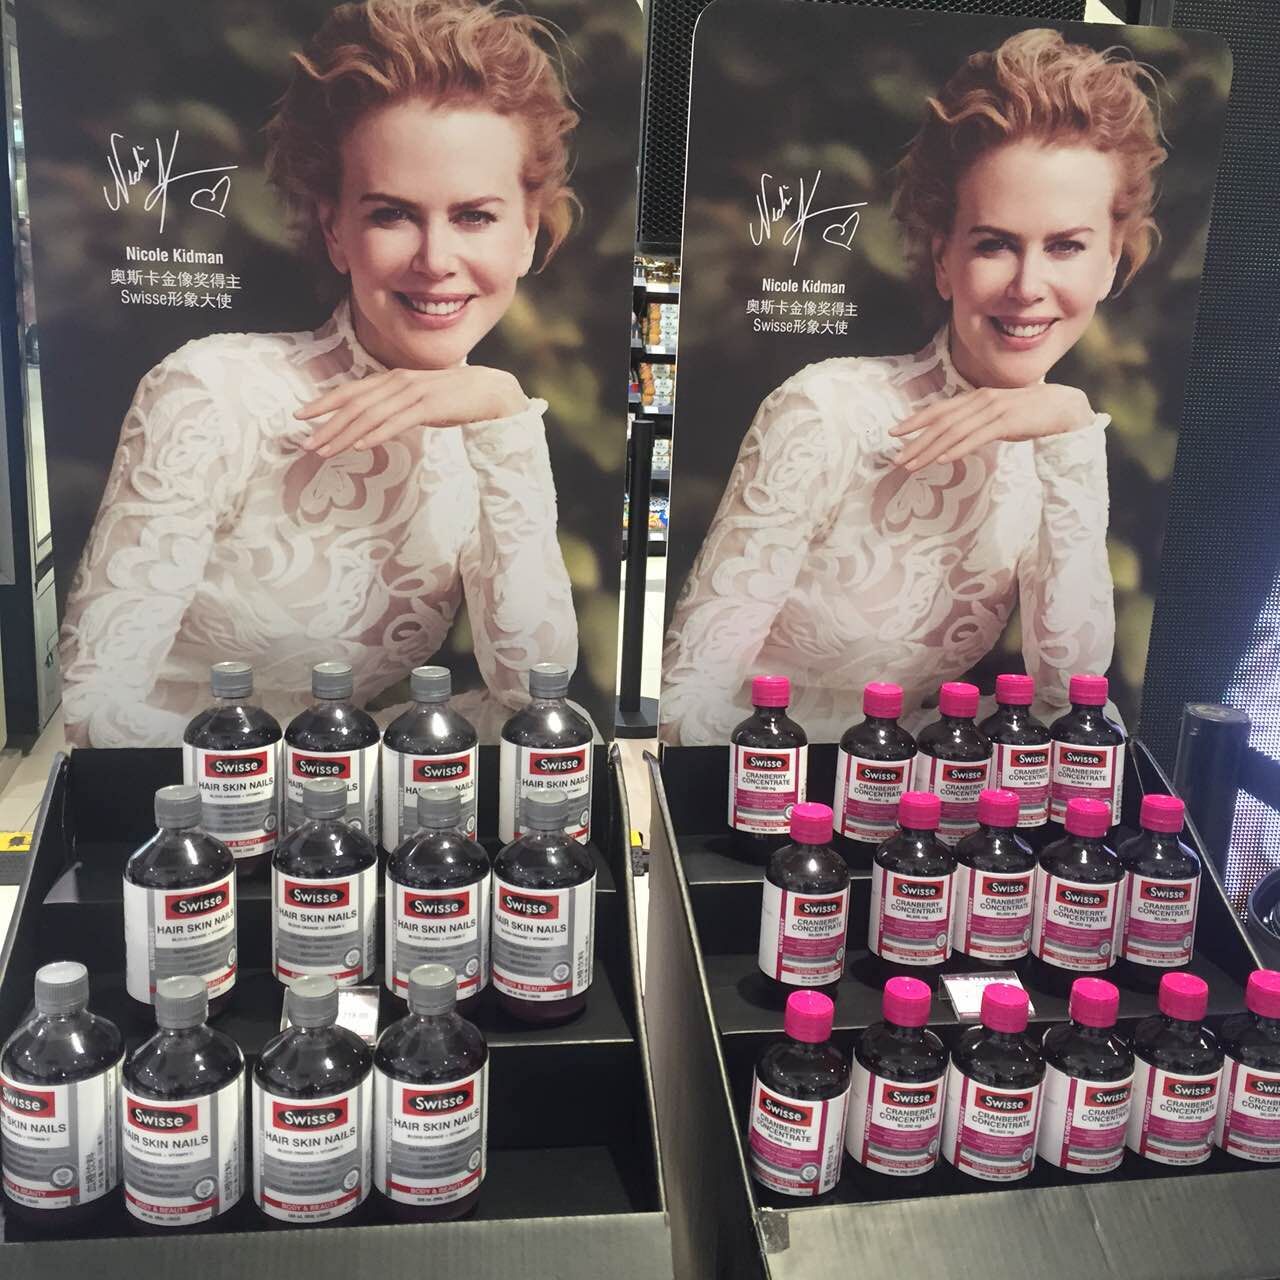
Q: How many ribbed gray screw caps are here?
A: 12